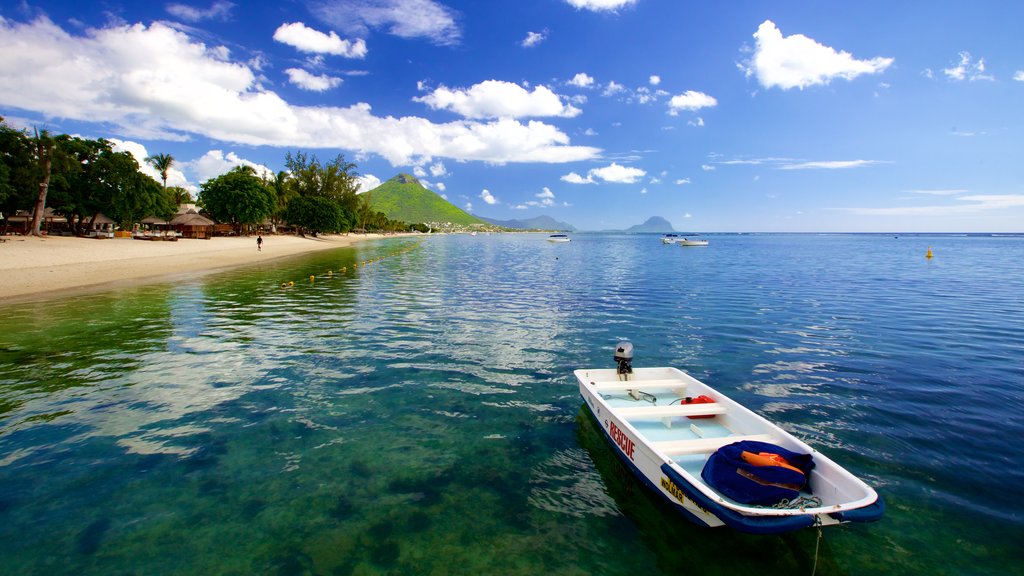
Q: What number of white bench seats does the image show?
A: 3